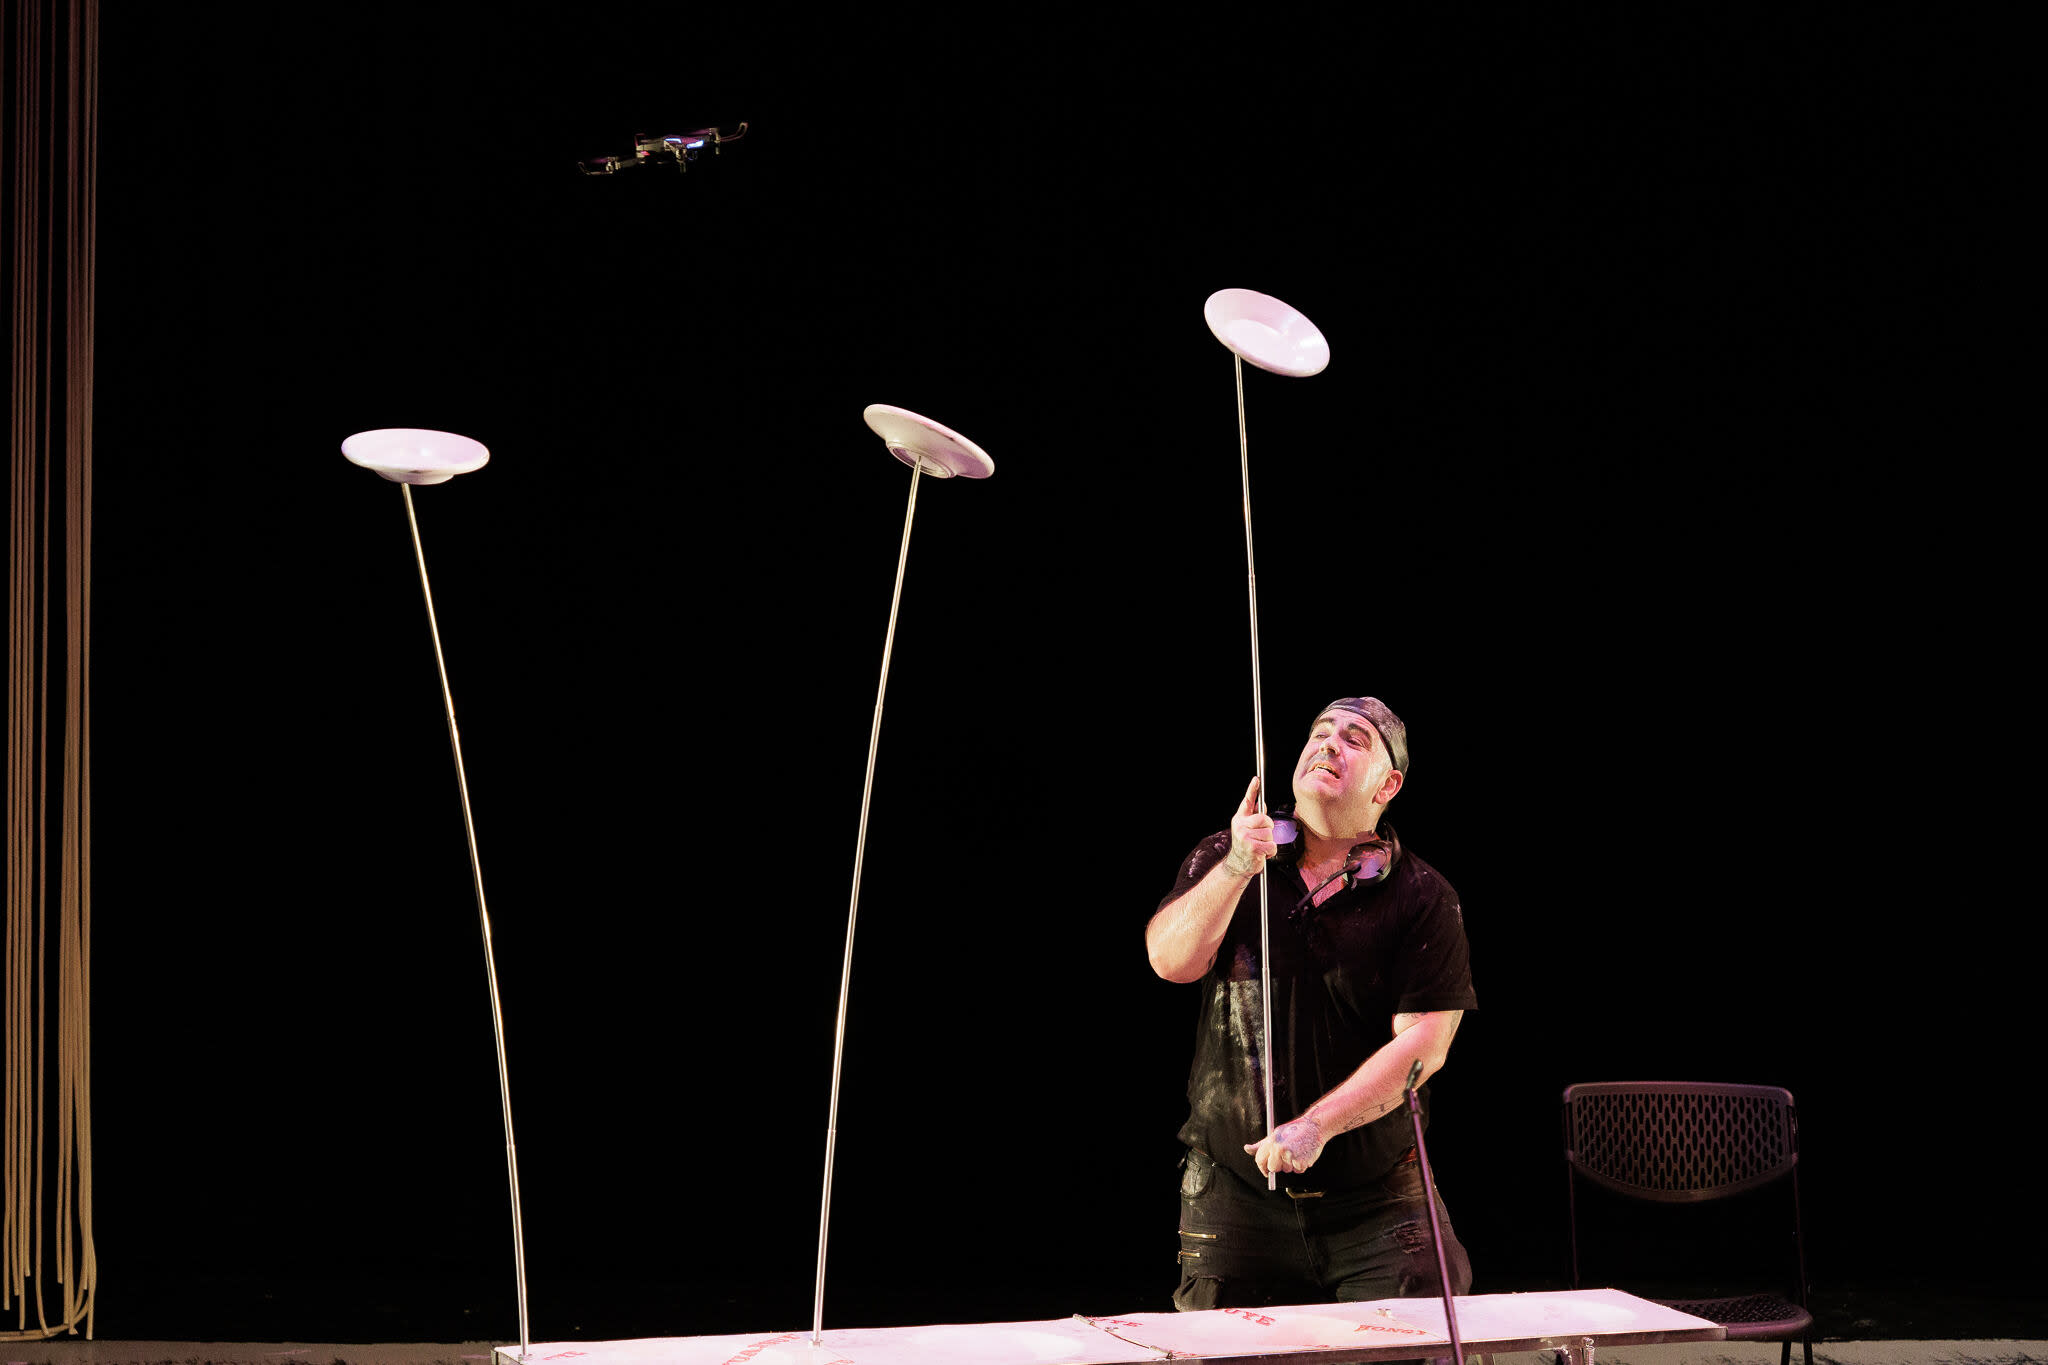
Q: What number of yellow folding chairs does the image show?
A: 0